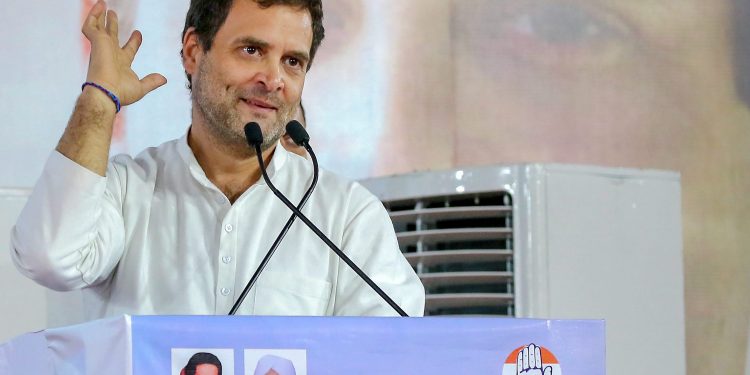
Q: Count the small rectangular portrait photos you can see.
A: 2